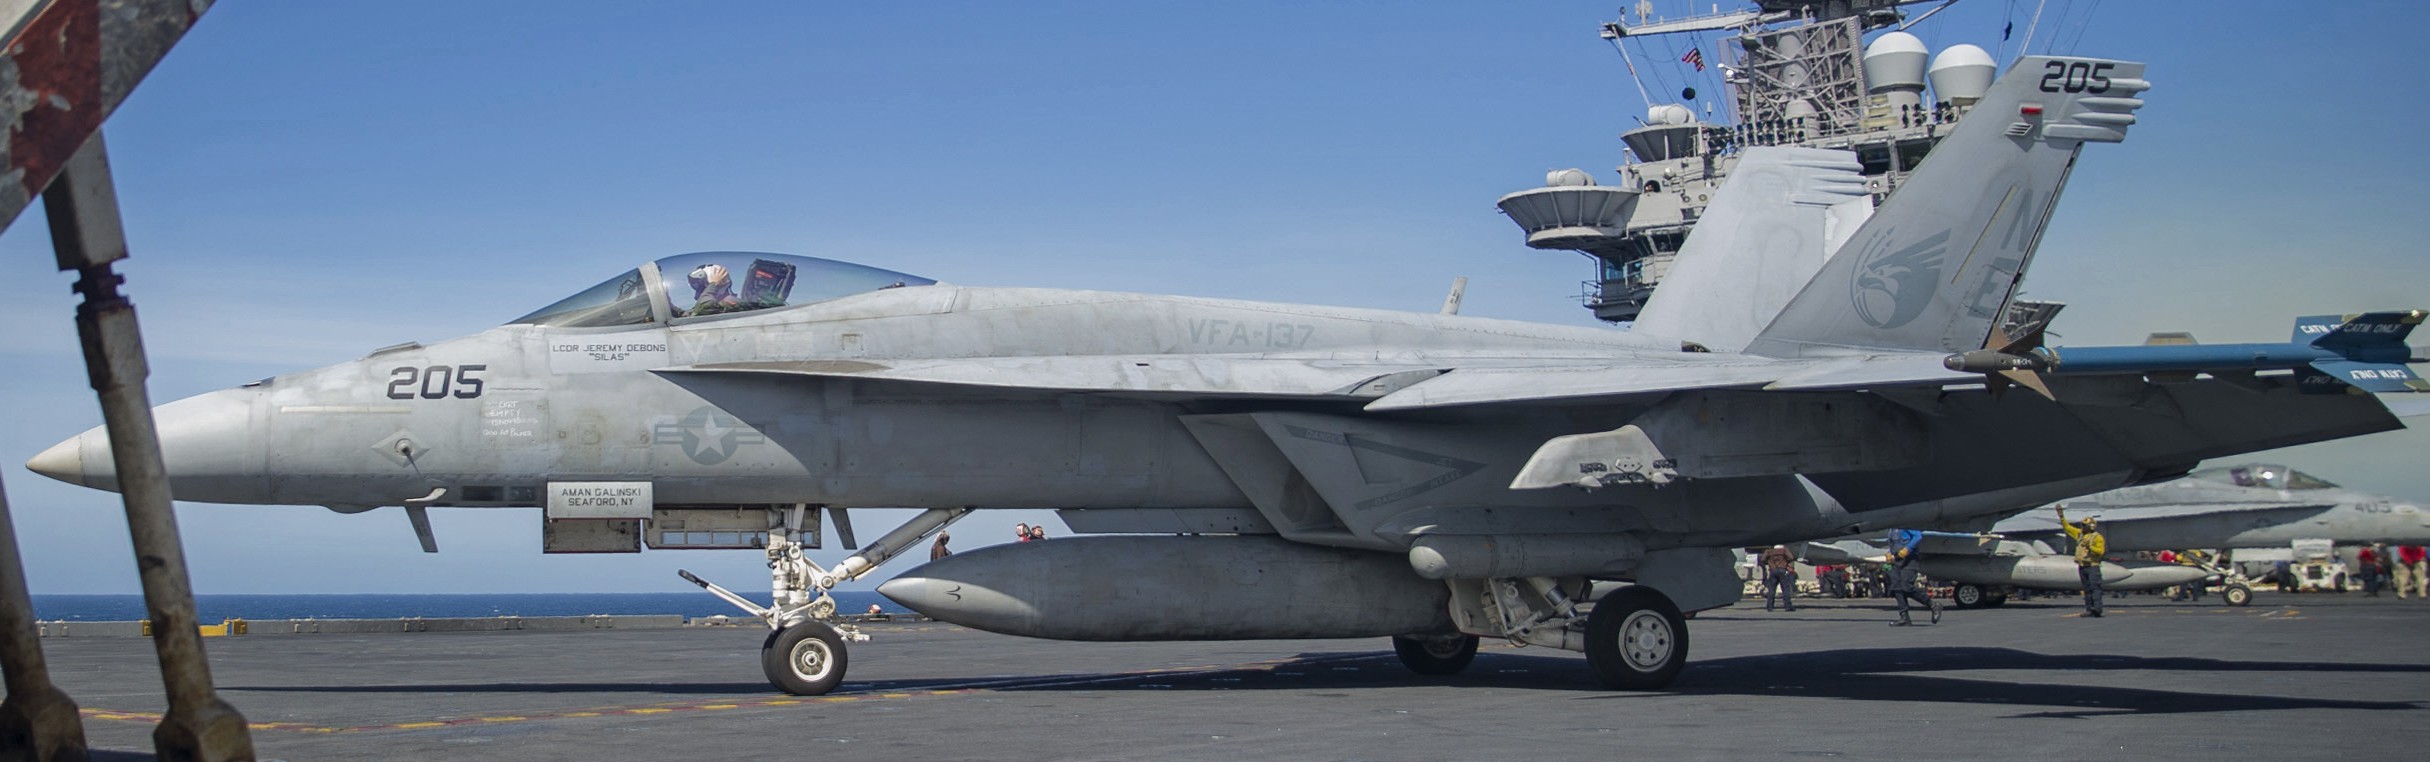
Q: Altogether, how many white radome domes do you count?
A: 2